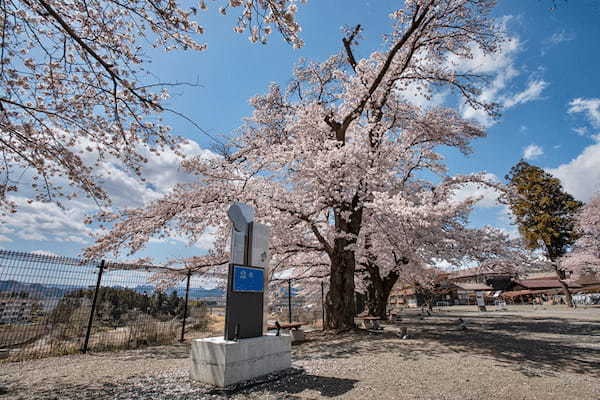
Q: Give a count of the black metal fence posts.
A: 4